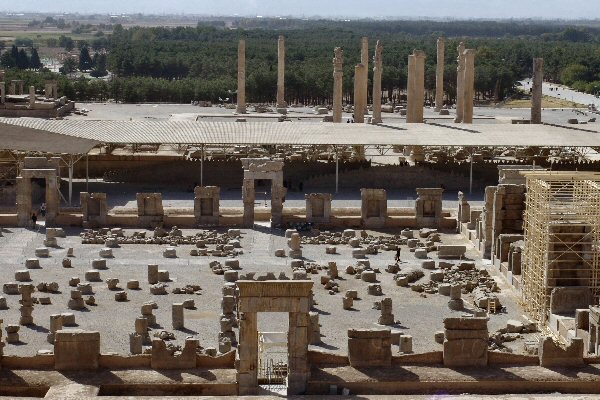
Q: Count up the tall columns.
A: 12